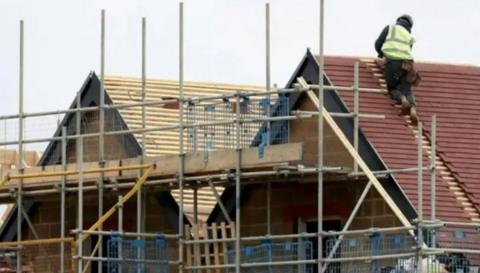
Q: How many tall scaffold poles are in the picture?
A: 6